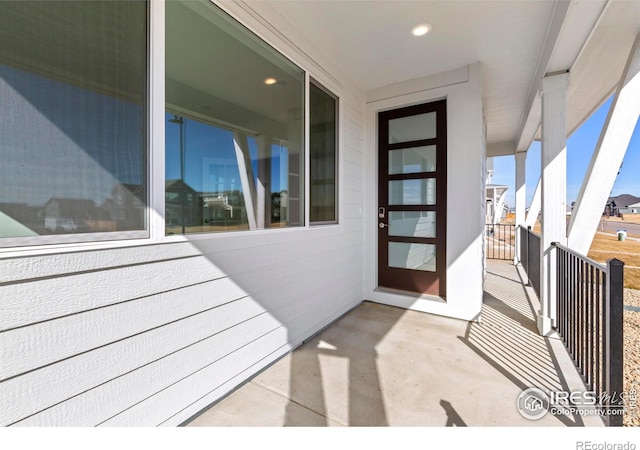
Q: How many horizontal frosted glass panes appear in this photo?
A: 5